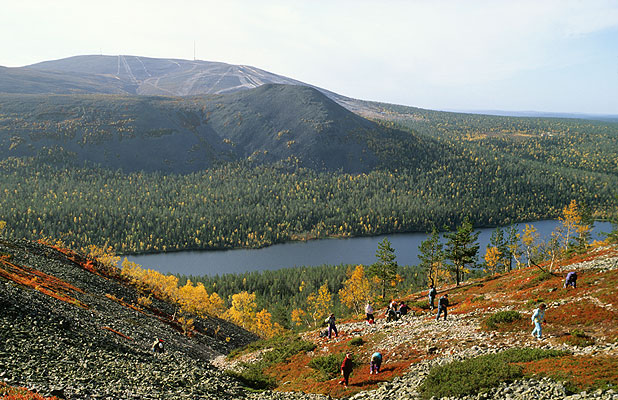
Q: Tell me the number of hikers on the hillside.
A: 12